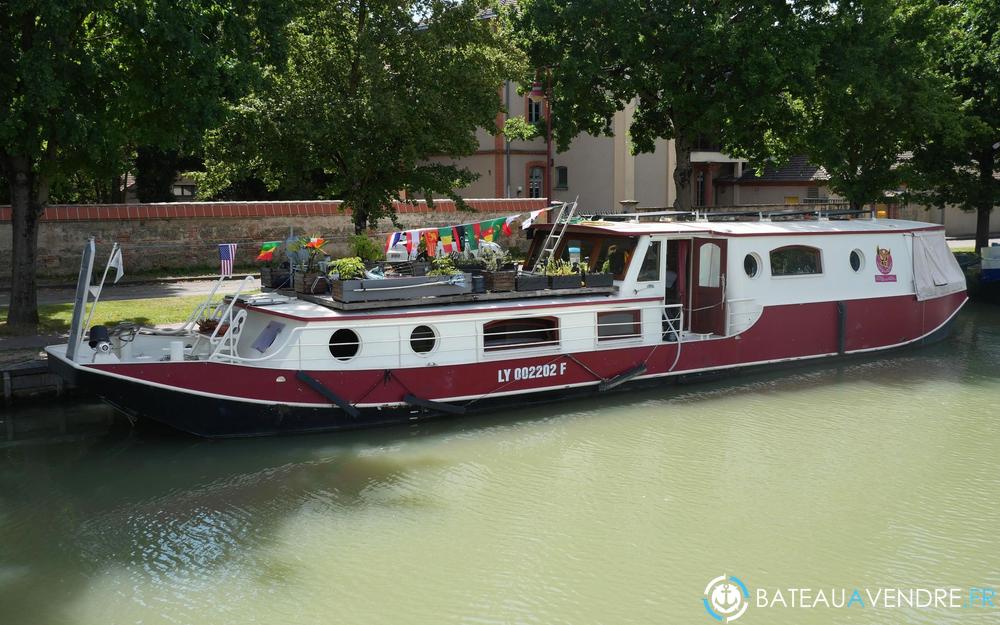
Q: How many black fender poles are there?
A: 4